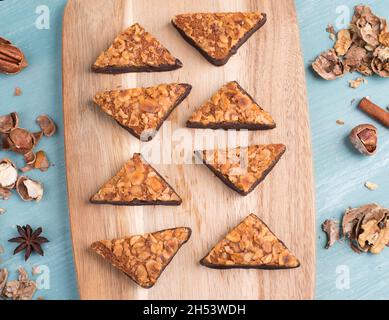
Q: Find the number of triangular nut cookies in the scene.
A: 8